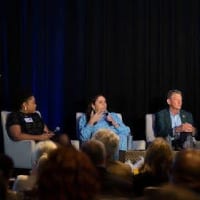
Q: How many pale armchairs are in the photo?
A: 3